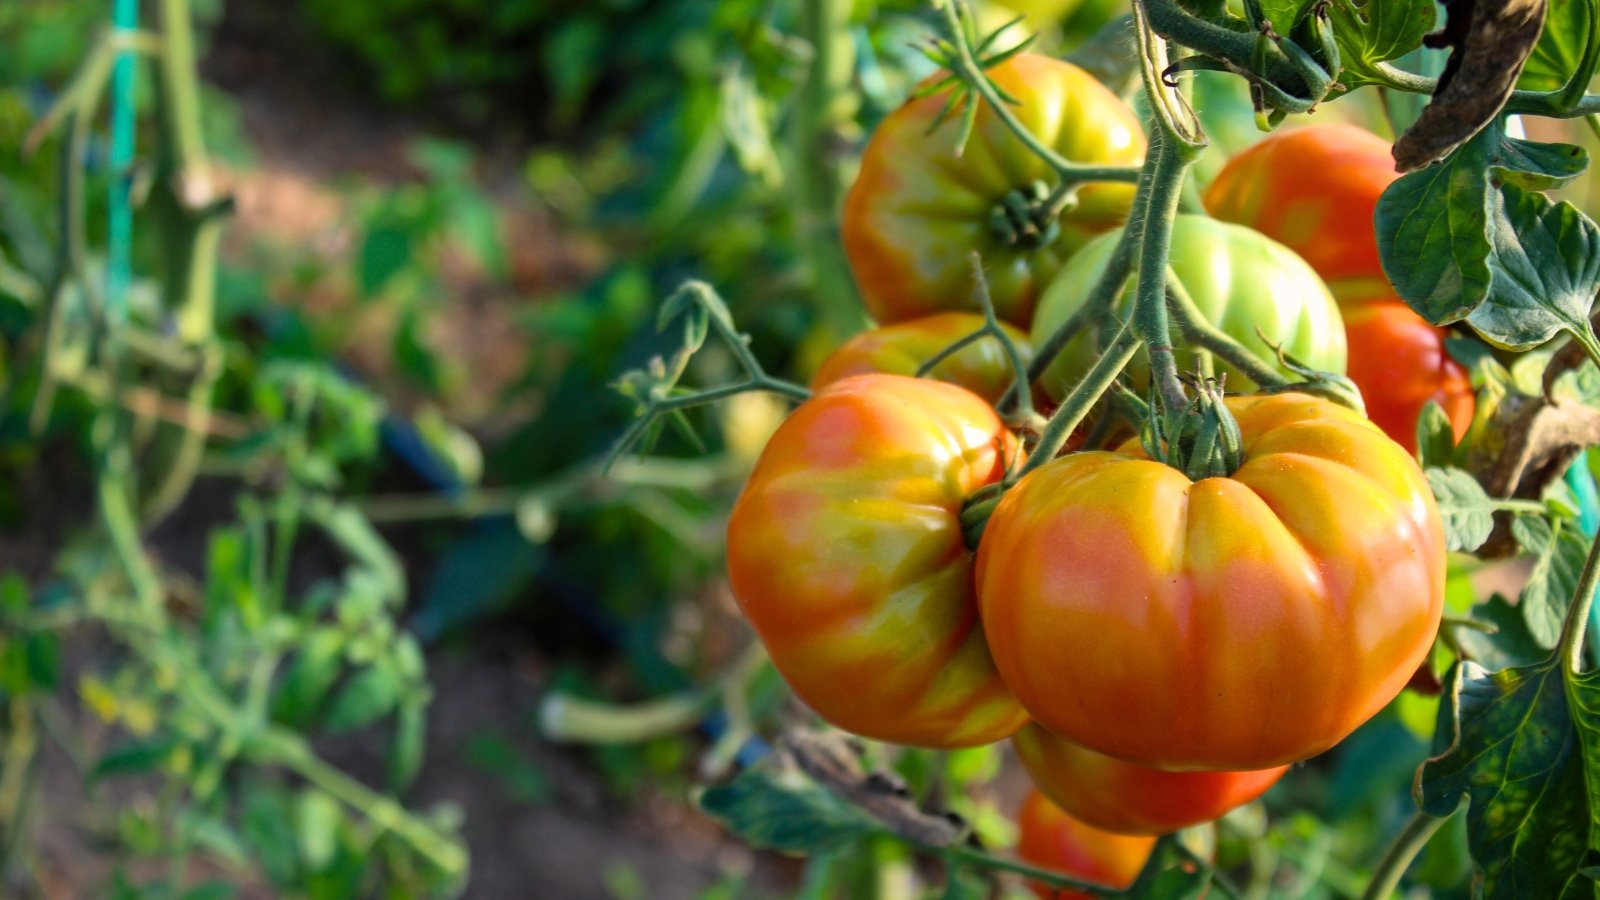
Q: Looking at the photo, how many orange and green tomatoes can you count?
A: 9